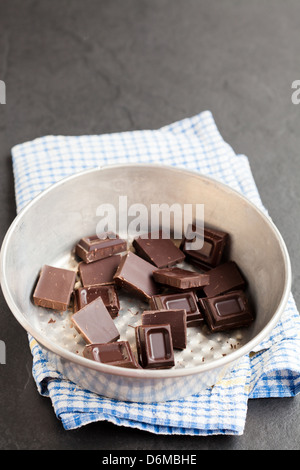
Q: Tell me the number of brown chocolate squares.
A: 15